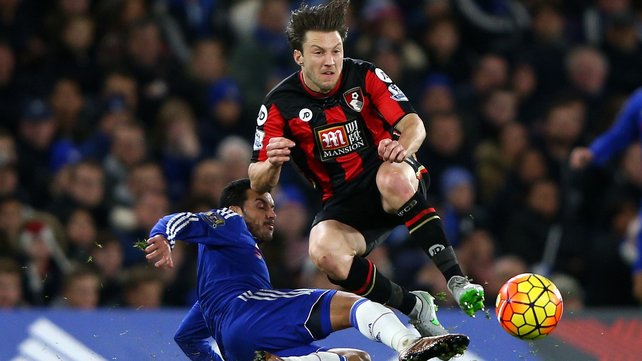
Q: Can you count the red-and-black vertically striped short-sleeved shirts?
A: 1